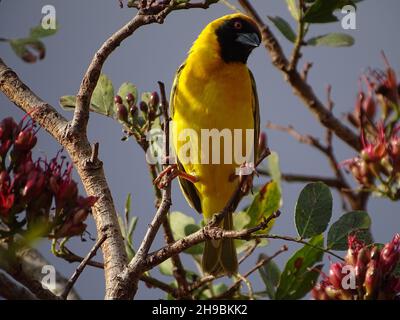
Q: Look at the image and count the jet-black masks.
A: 1